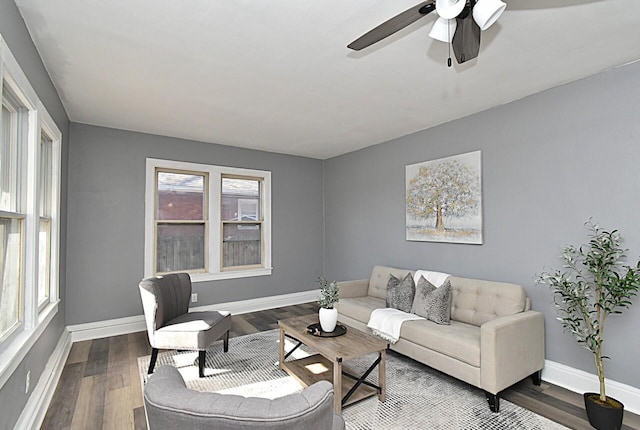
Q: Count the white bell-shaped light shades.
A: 3